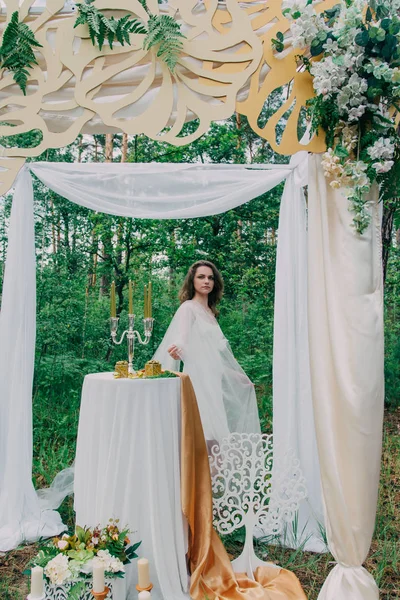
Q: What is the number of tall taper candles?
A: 5